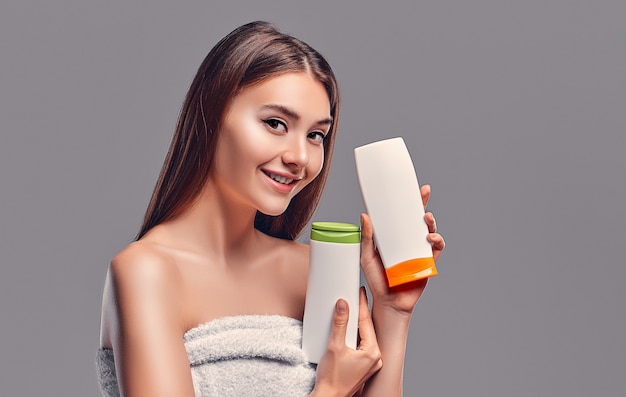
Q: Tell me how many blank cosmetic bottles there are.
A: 2